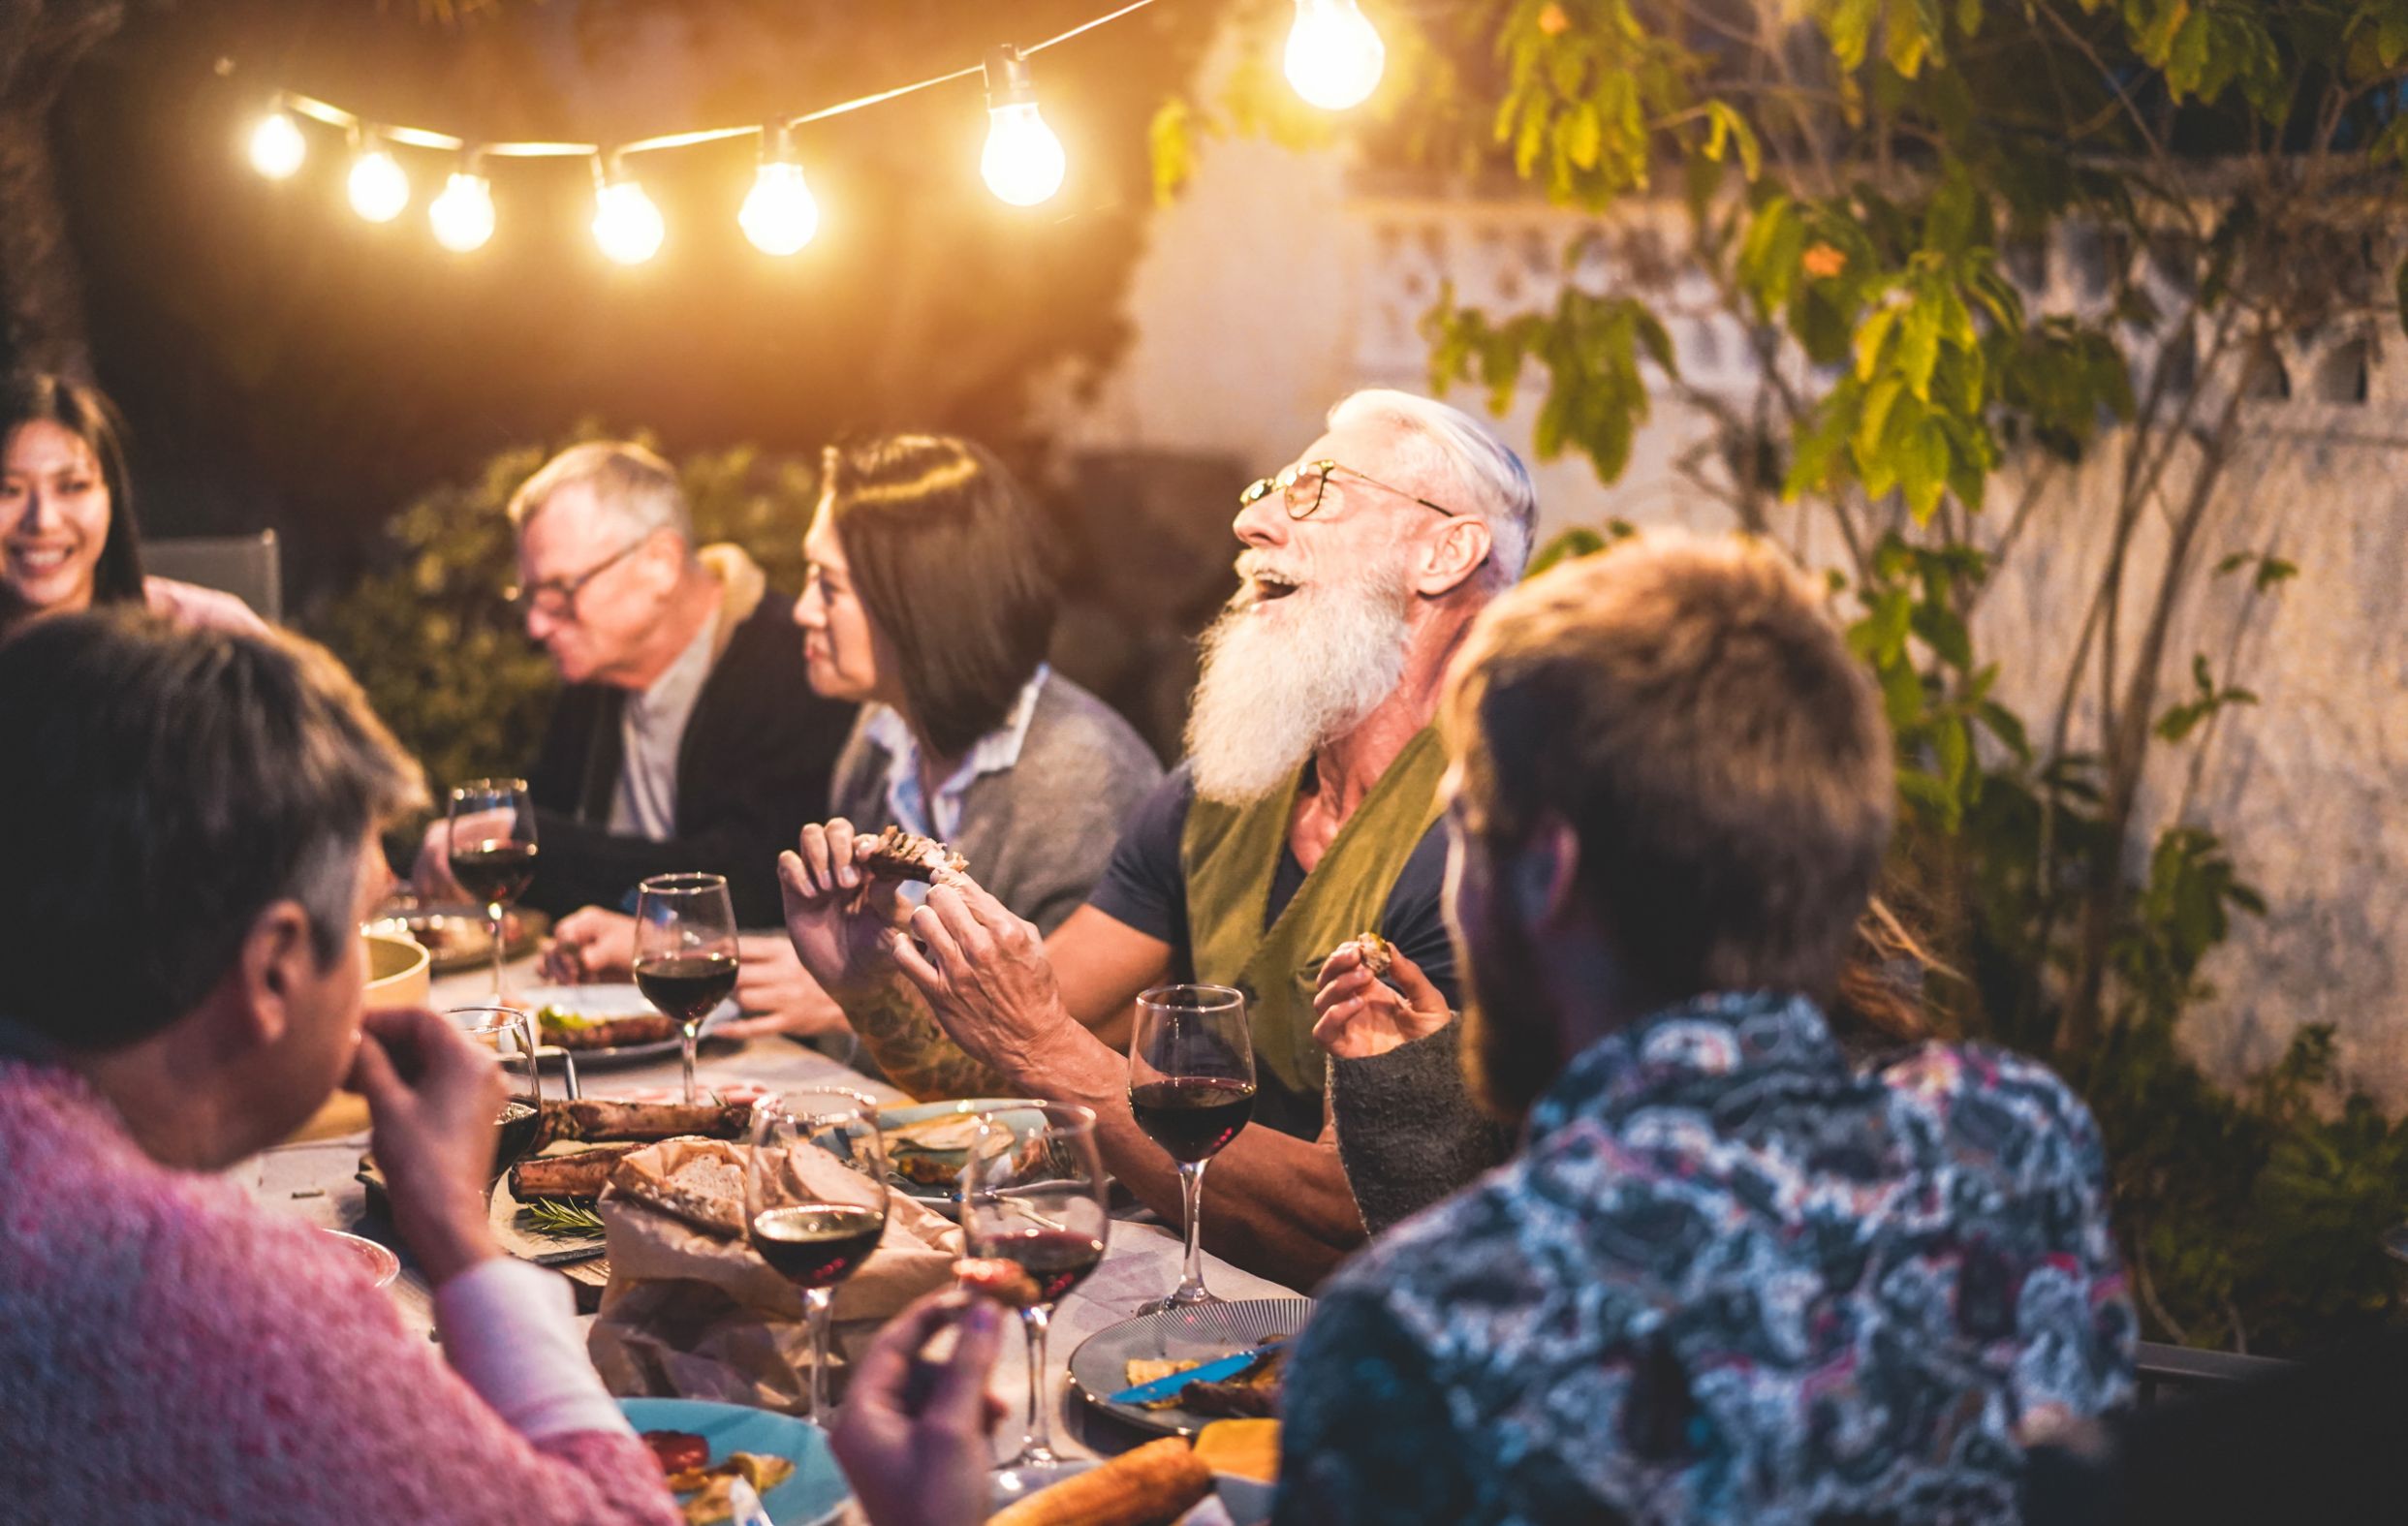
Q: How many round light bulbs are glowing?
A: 7